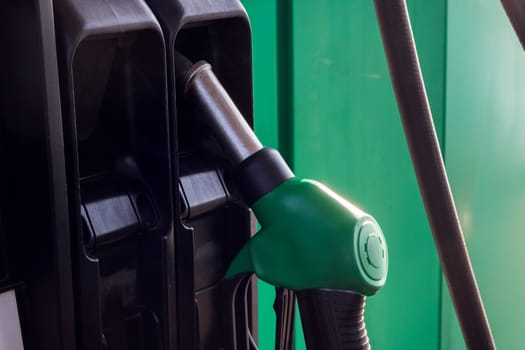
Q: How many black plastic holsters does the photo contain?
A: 2